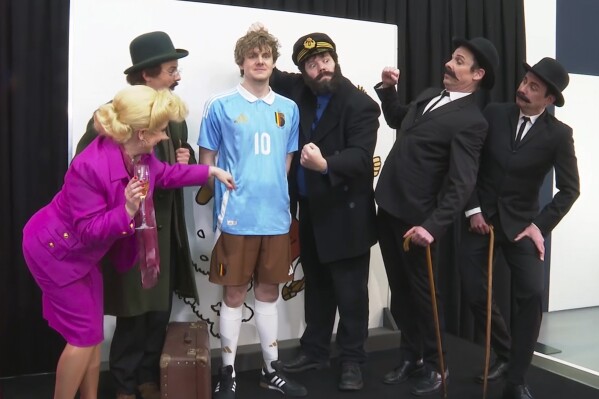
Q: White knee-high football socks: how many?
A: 2